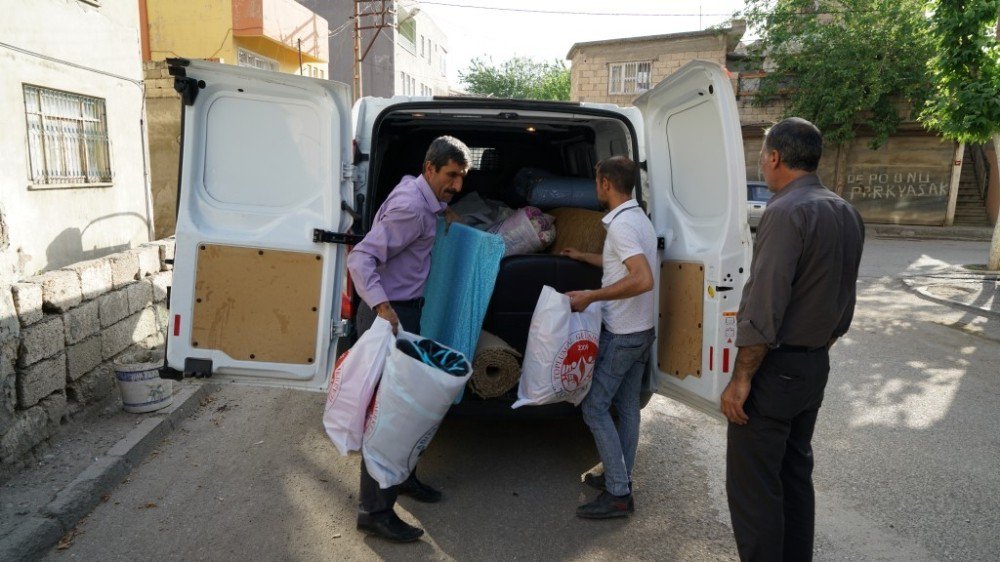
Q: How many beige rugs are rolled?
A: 1